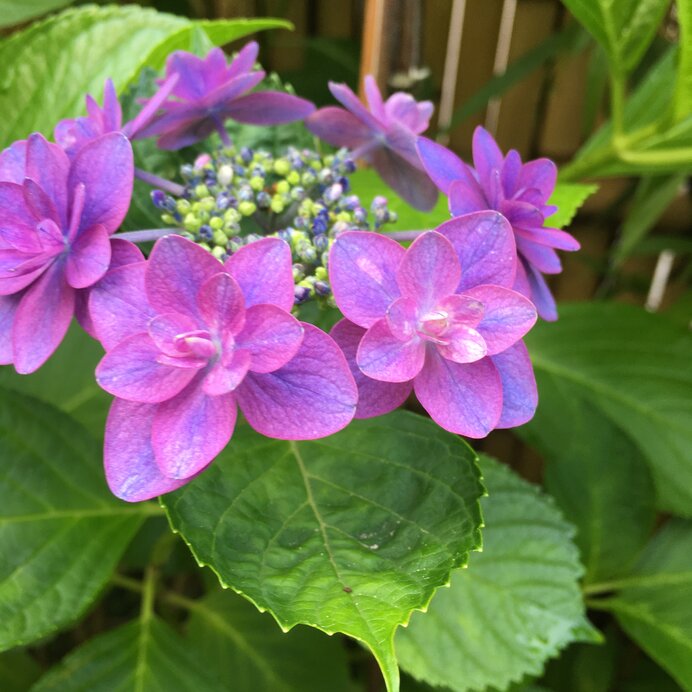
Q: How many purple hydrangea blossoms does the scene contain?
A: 7